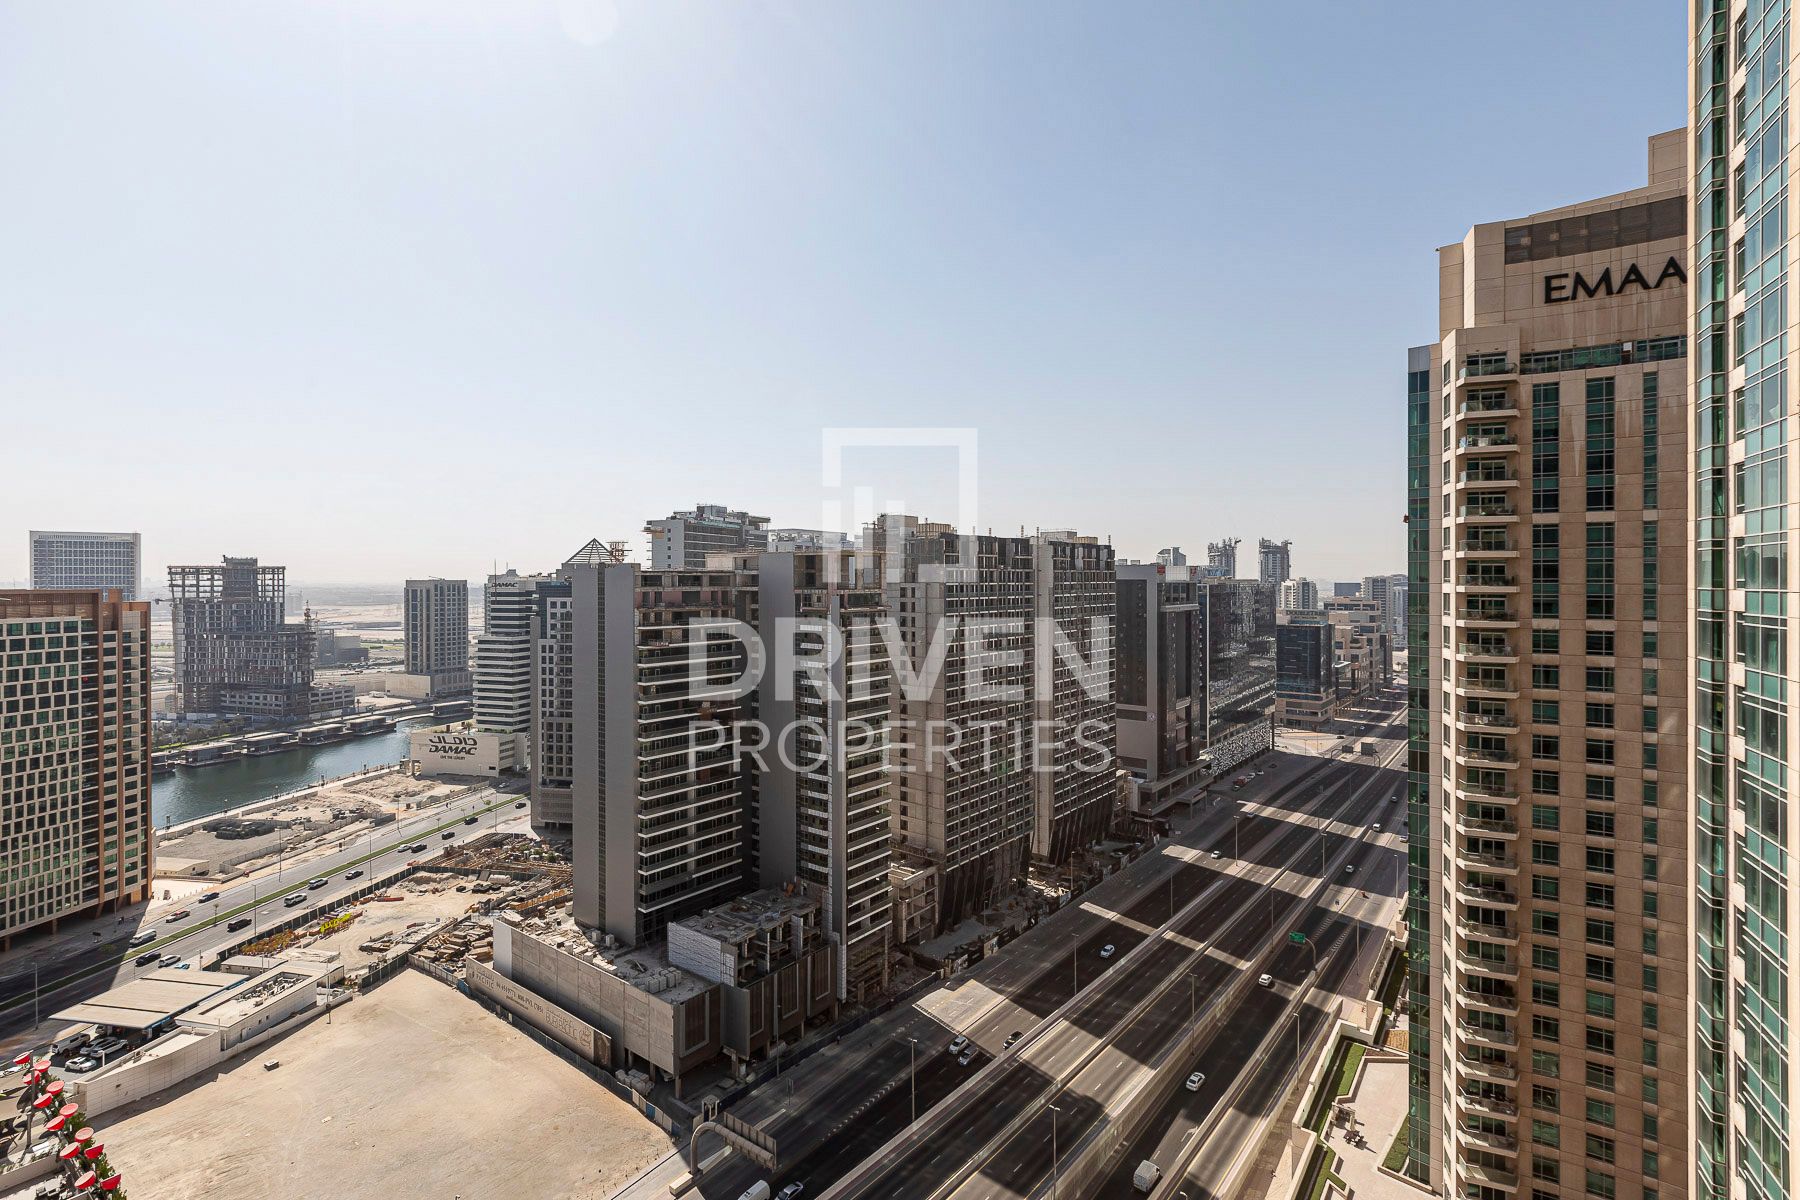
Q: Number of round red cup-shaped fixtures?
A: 12